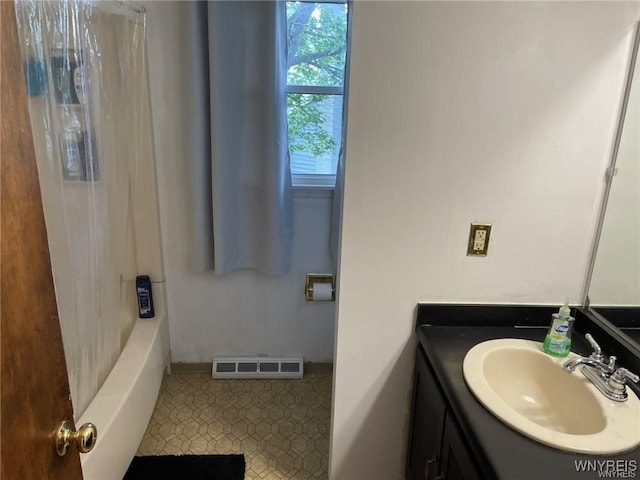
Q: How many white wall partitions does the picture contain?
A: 1